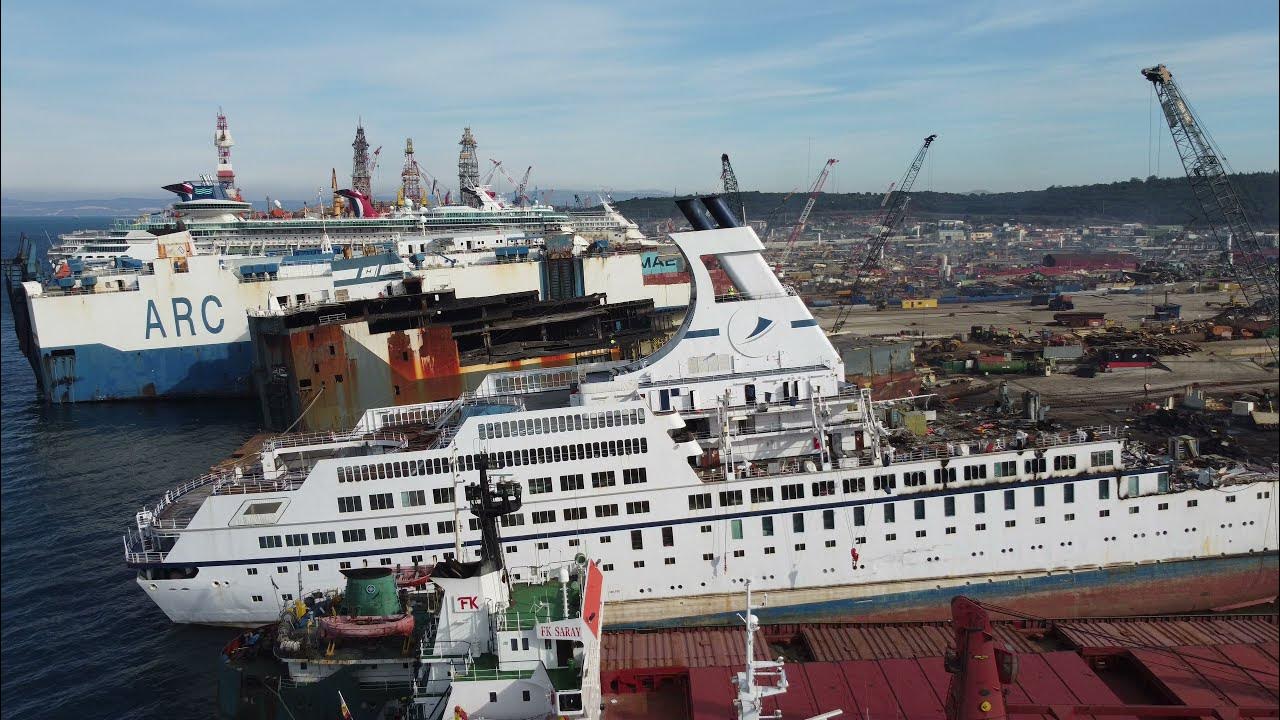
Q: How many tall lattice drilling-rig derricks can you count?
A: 4